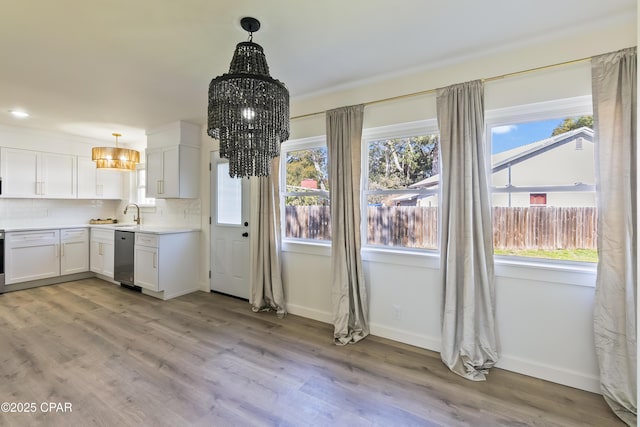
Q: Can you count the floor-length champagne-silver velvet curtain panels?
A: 4